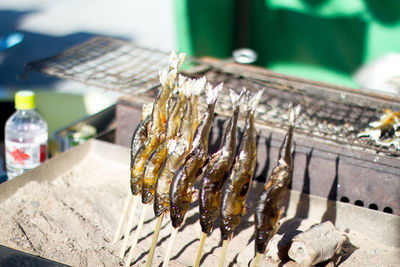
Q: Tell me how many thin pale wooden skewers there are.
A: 8